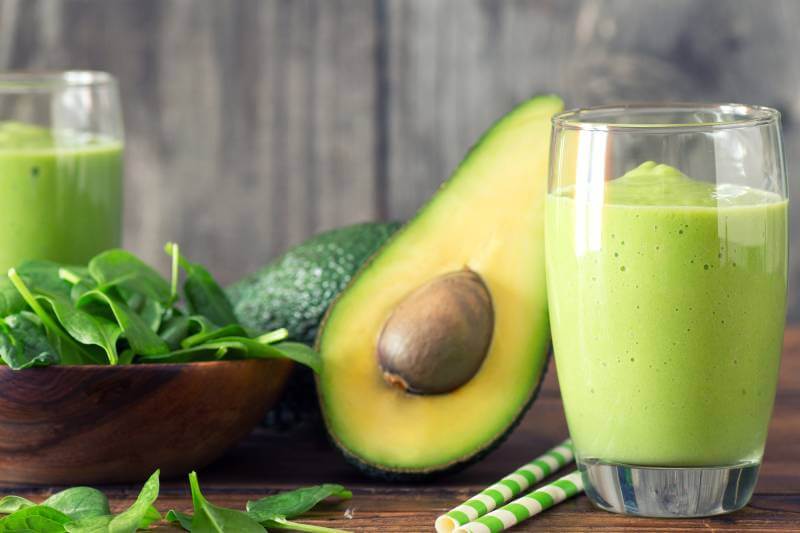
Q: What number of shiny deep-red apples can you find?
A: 0